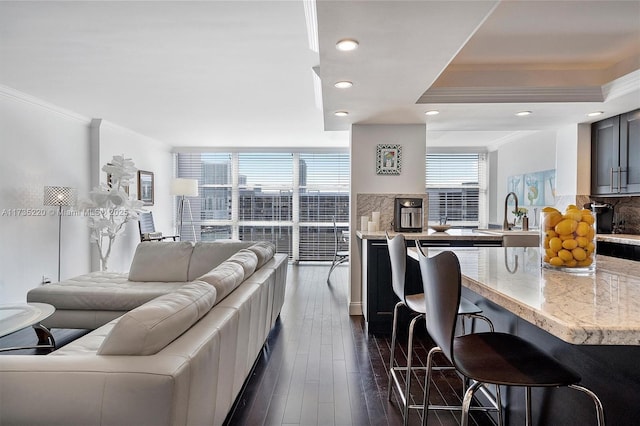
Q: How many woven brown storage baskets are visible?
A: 0